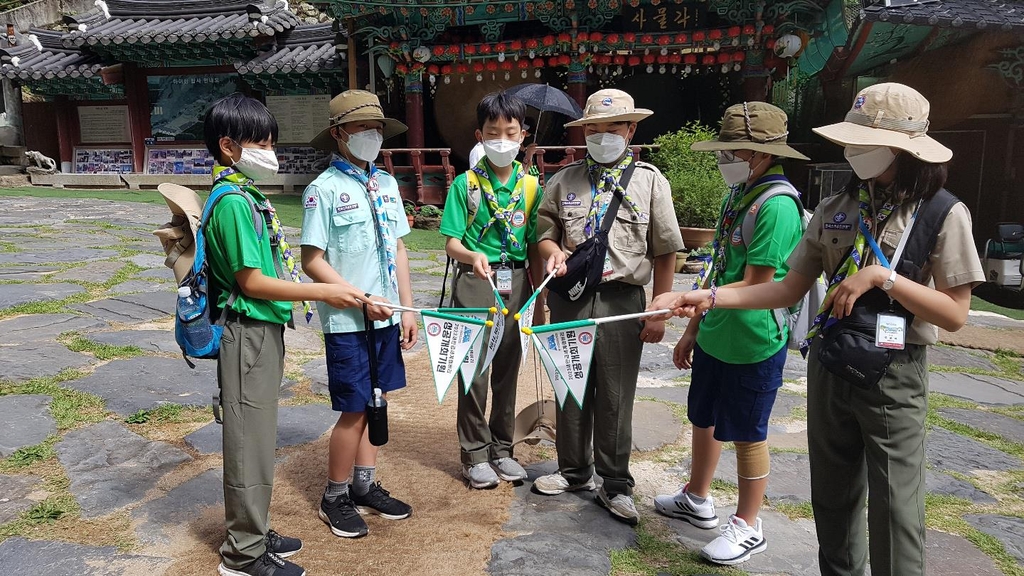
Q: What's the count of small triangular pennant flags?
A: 6